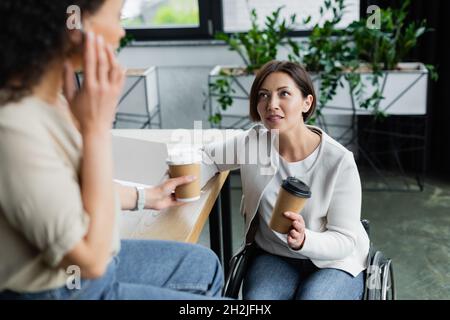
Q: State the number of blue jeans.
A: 2